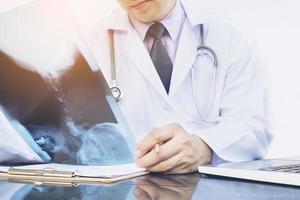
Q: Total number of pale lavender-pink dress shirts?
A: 1